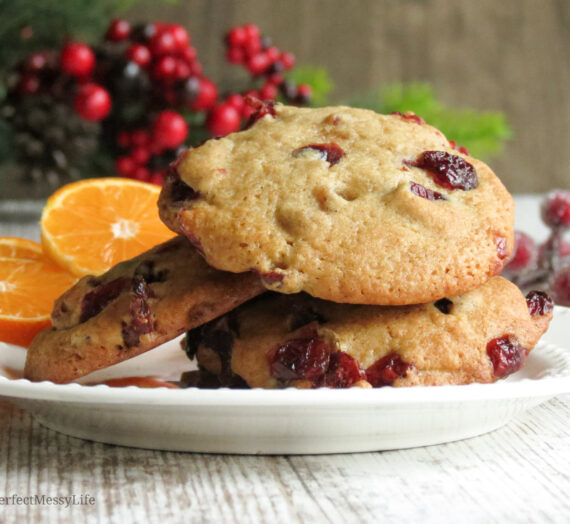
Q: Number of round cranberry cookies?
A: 3